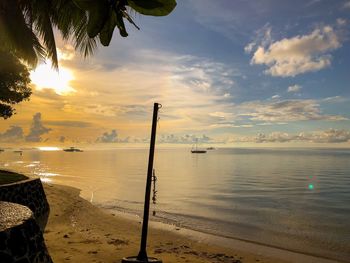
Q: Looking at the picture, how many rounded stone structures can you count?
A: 2